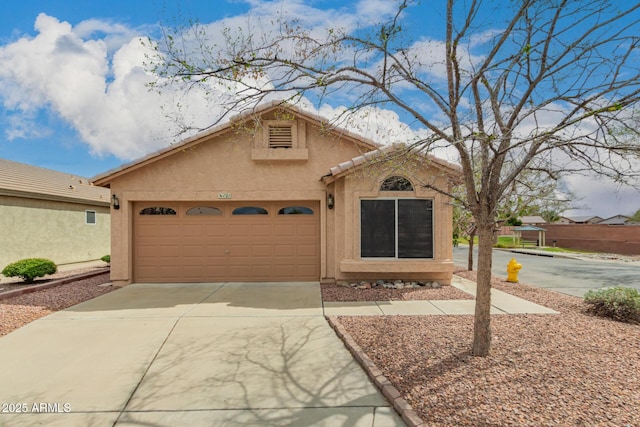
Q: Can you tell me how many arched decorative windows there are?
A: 5